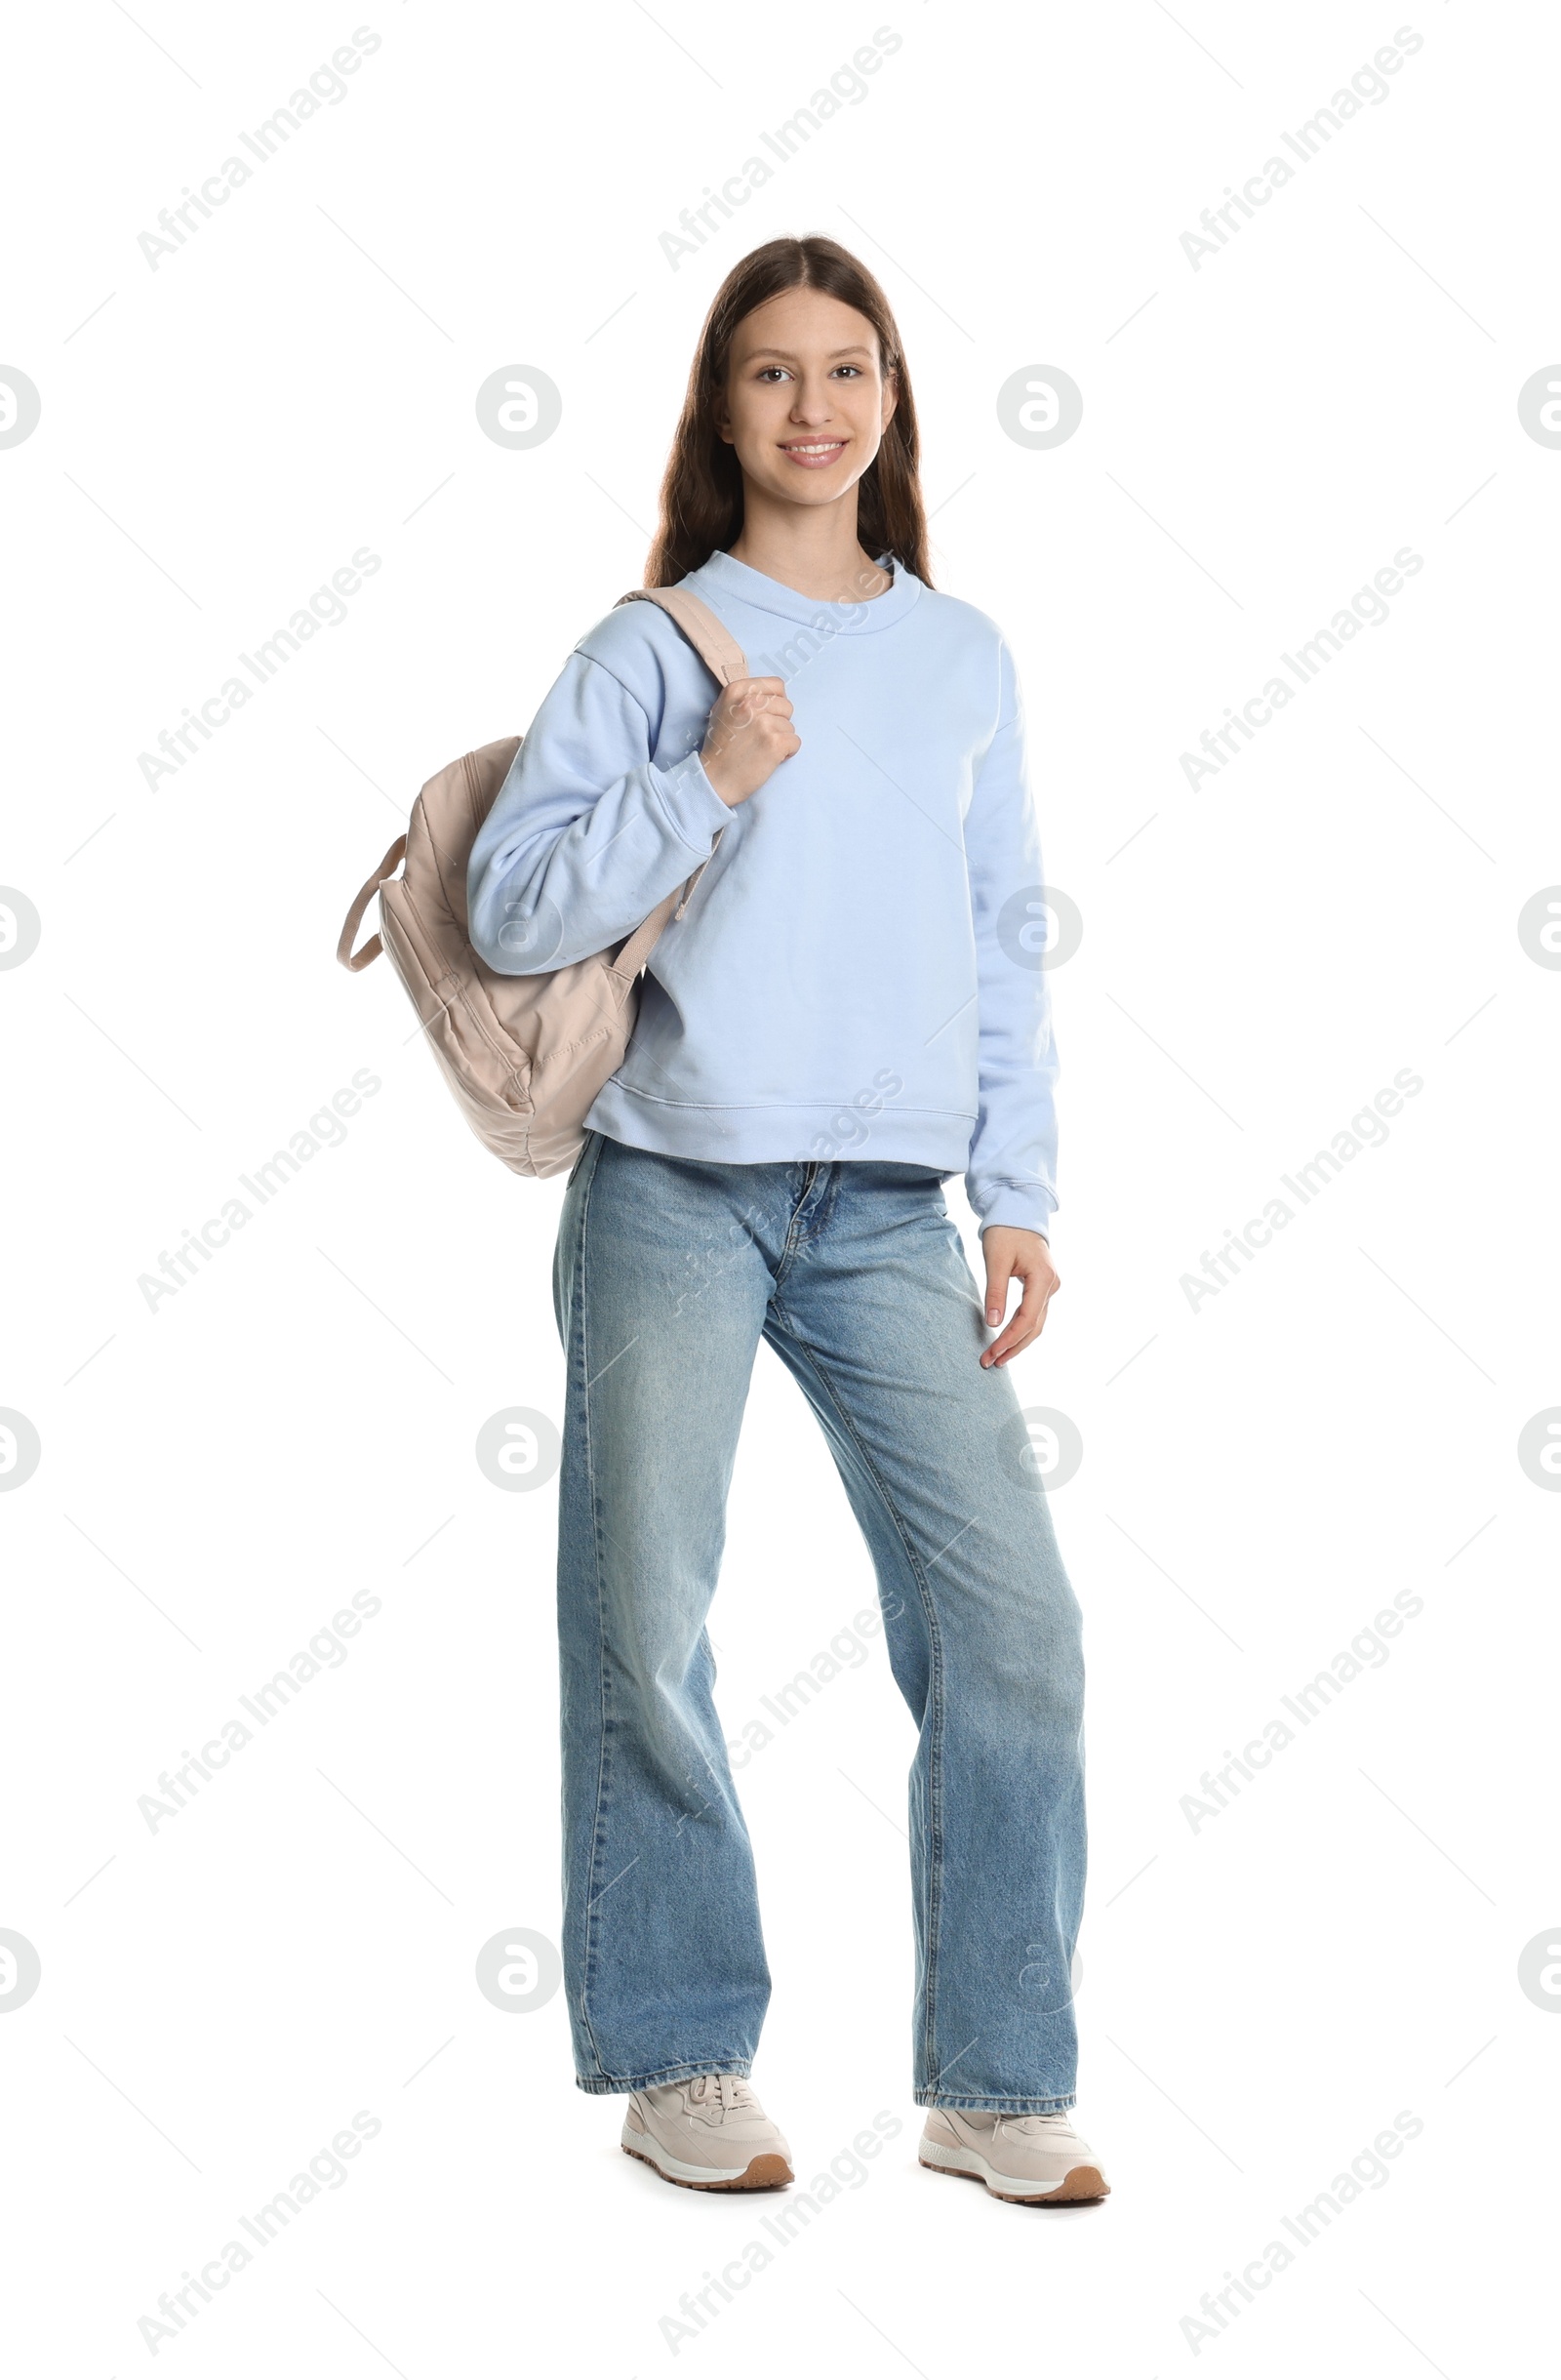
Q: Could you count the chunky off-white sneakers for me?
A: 2